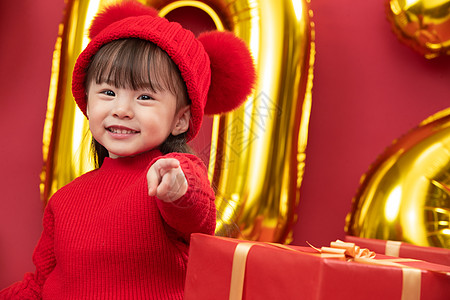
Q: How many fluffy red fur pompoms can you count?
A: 2